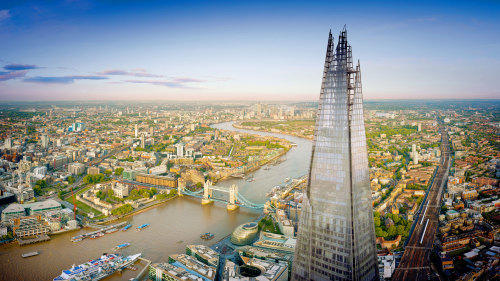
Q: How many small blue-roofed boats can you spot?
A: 3